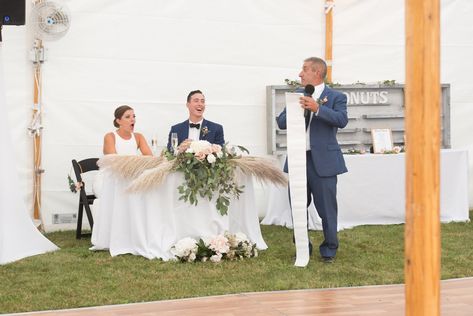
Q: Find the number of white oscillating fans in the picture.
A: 1